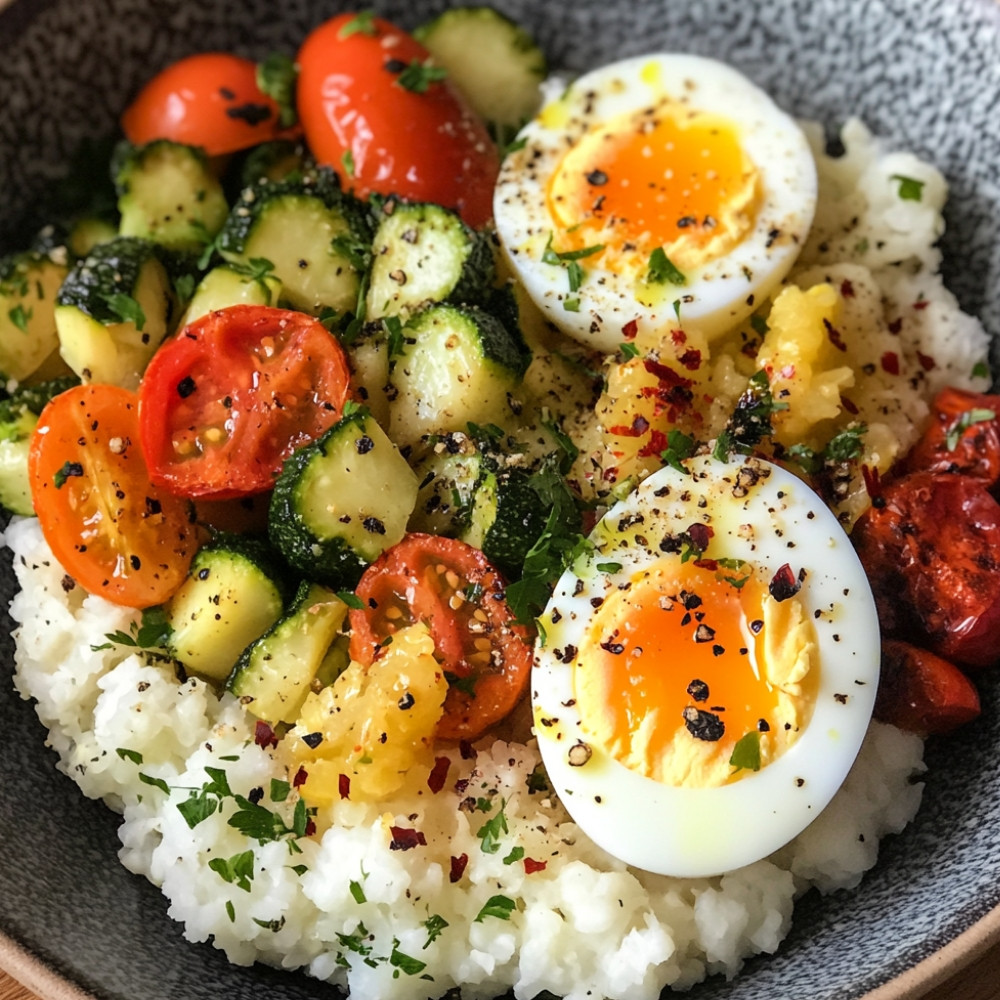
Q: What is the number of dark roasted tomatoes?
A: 3